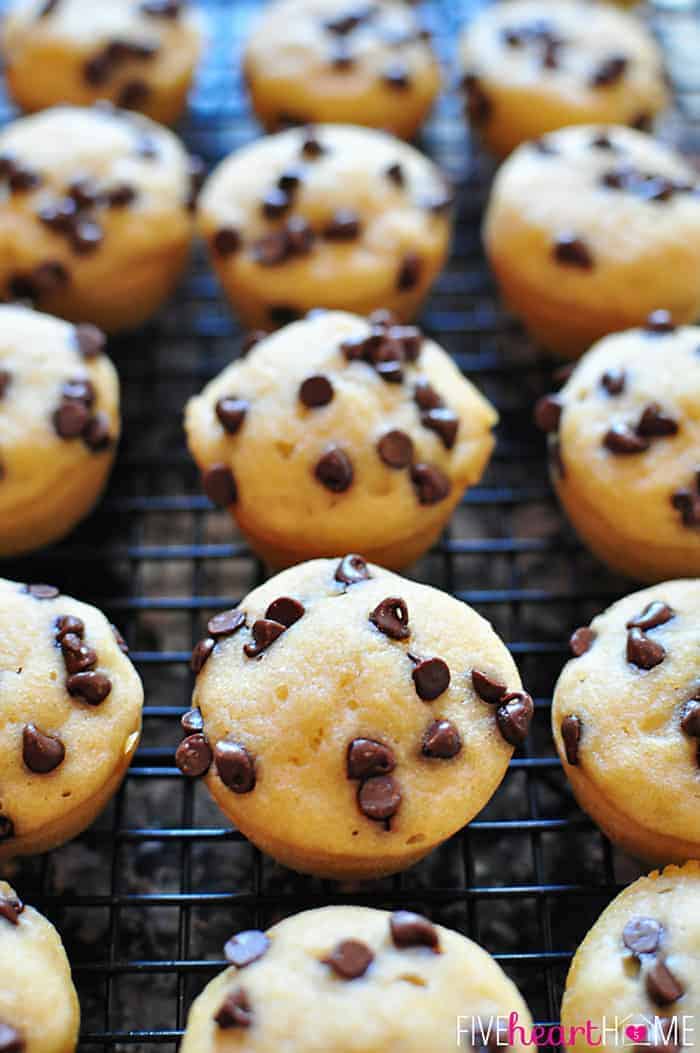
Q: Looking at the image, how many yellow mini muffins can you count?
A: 15